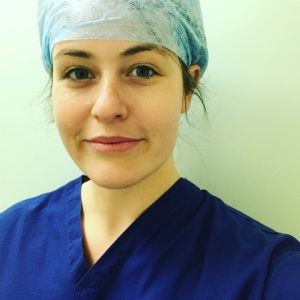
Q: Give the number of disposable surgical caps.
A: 1